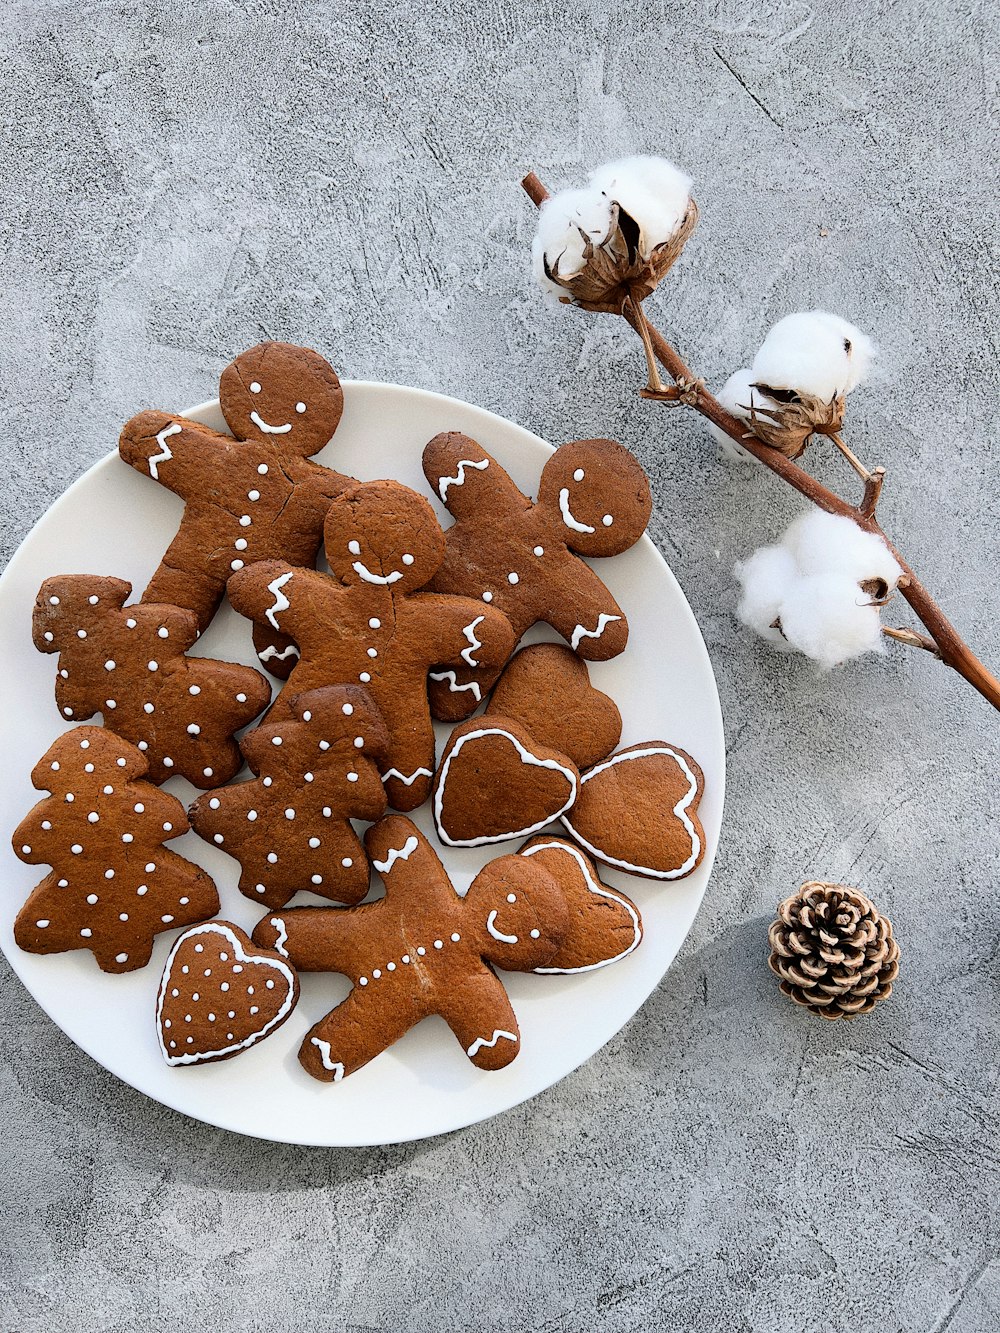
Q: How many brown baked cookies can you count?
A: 12